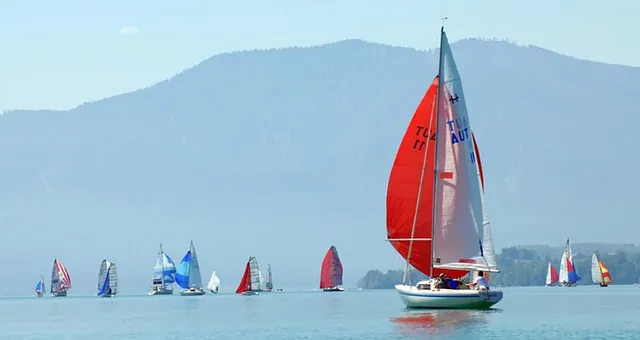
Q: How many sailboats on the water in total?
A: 13